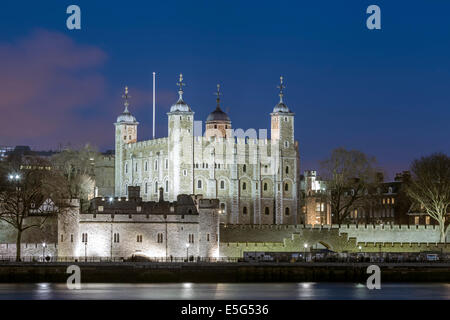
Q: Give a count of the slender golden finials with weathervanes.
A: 4